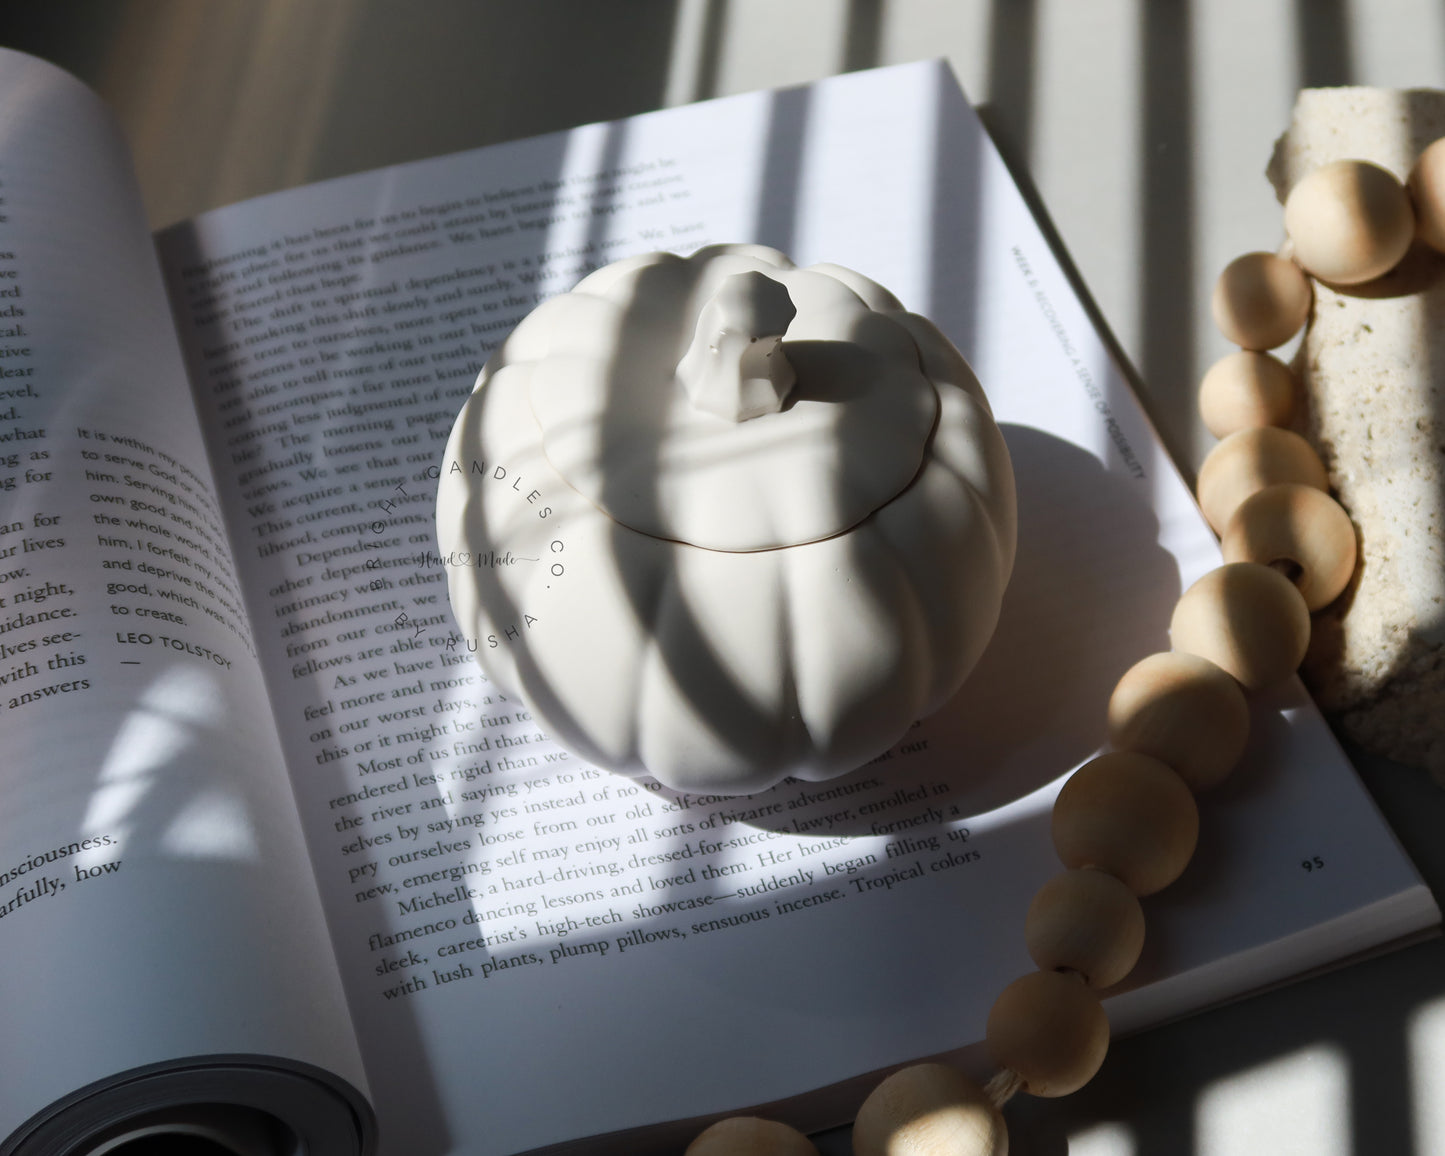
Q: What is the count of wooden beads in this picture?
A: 13